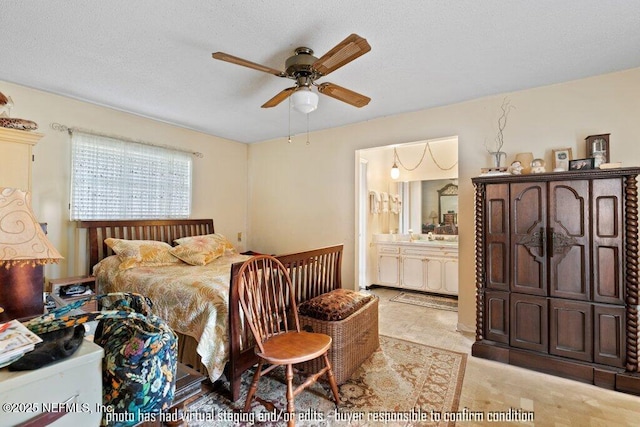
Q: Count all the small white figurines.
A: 2